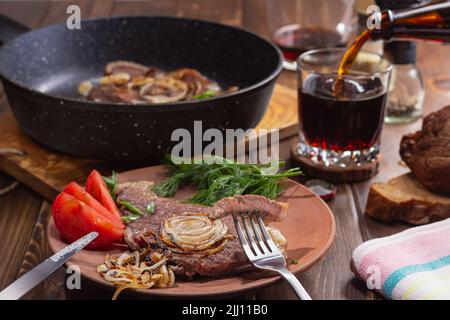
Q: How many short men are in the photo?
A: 0